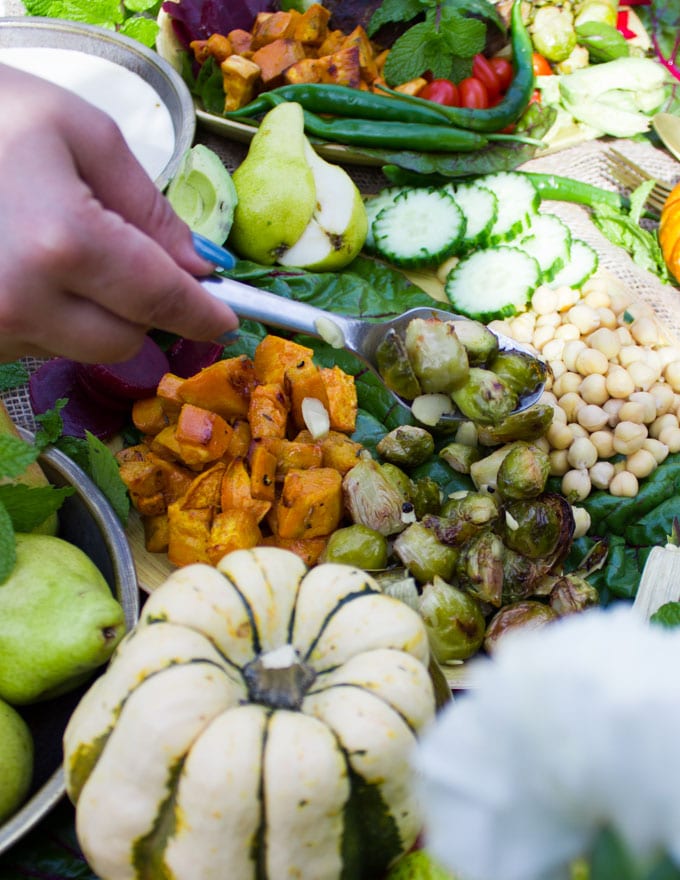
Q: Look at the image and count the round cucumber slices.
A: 7